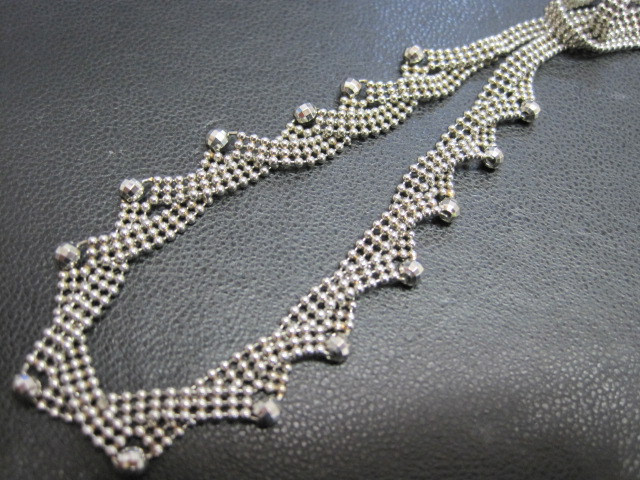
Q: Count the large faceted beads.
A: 14